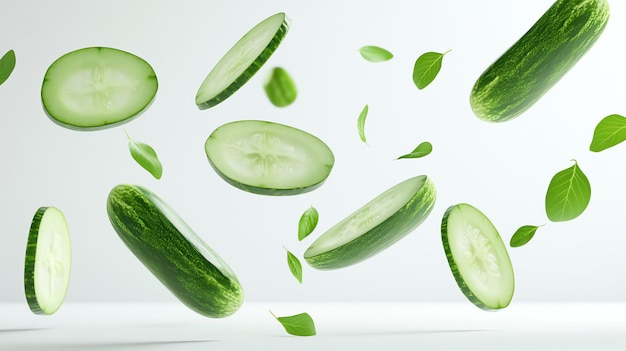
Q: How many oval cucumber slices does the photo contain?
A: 5